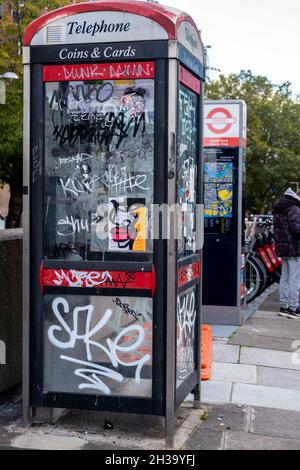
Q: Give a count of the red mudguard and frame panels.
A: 3